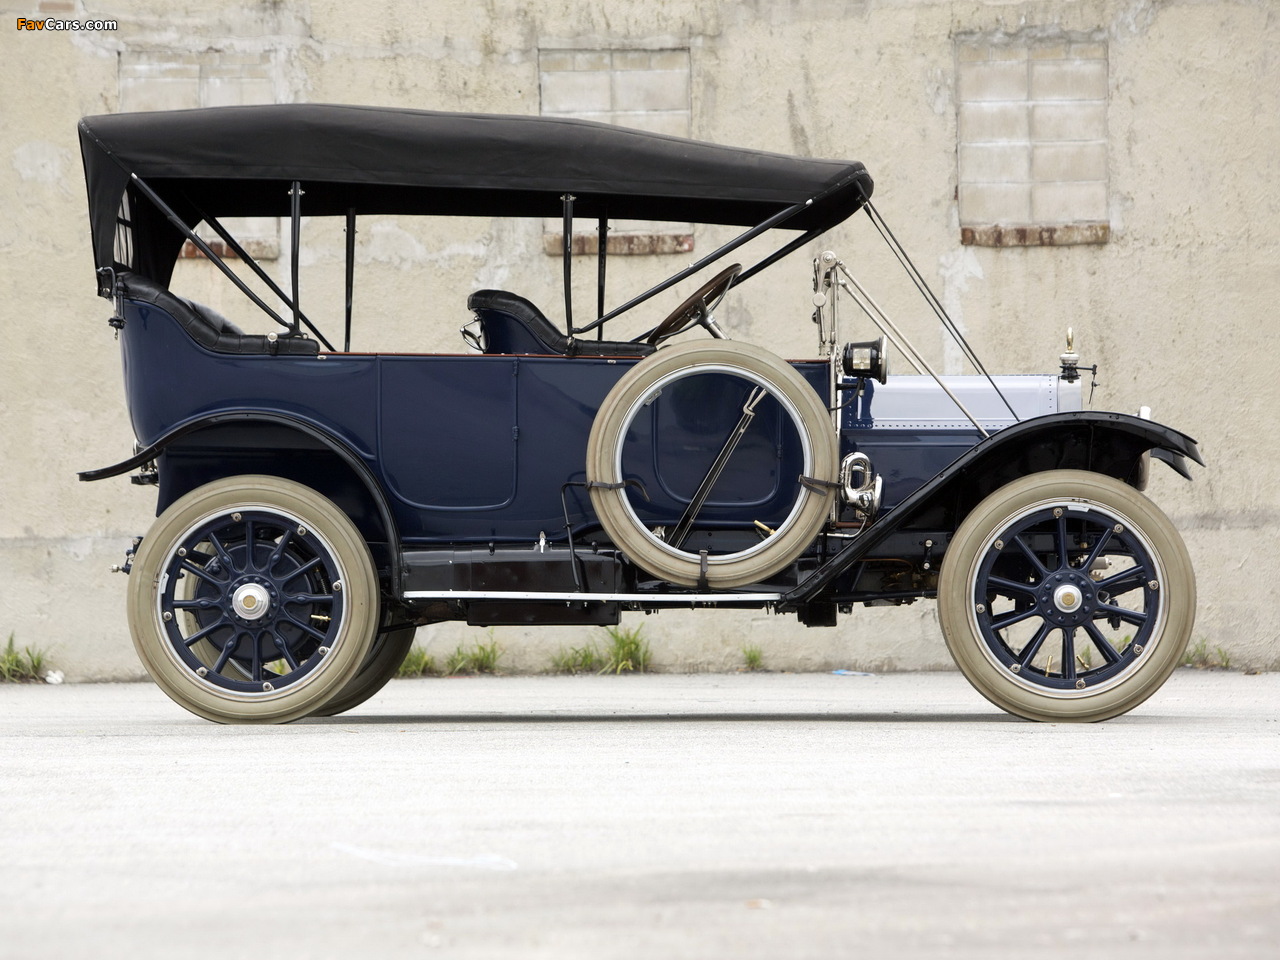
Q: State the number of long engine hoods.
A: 1